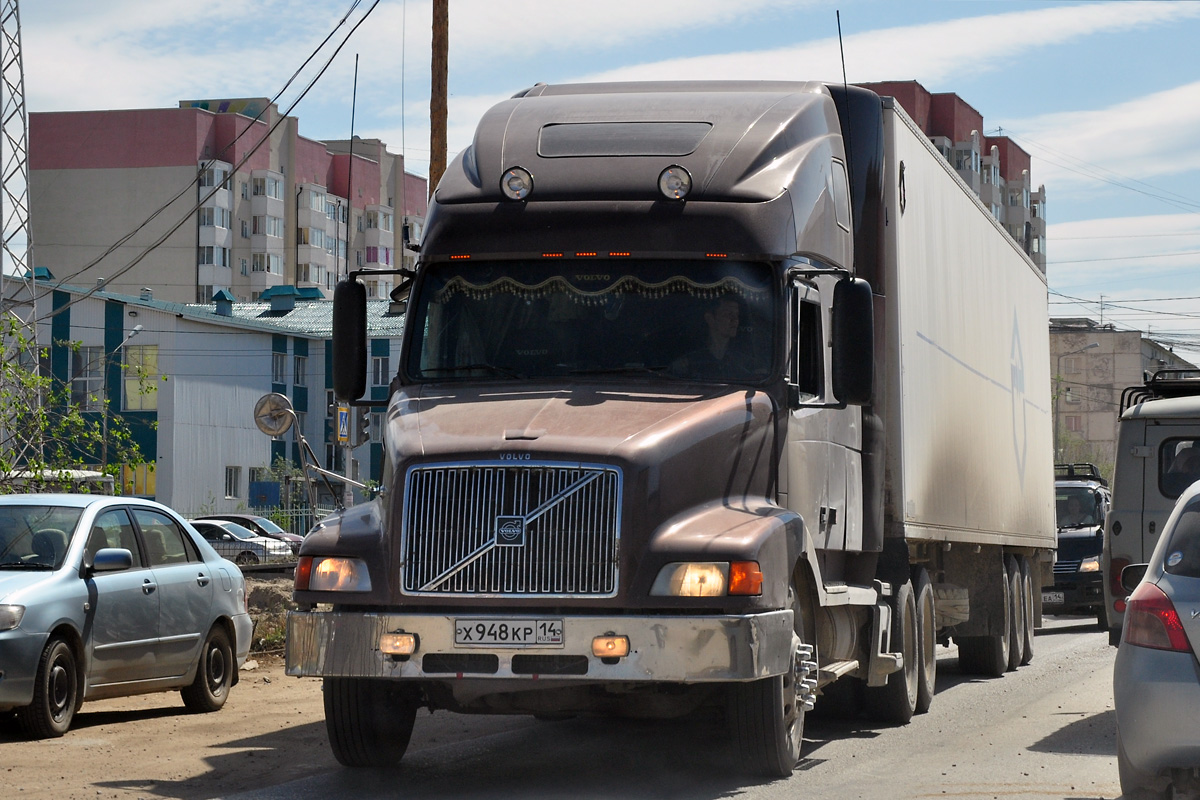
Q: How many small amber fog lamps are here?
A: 2